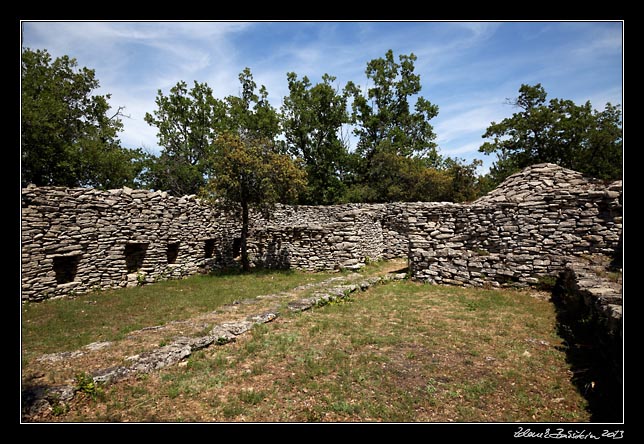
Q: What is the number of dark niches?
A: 5